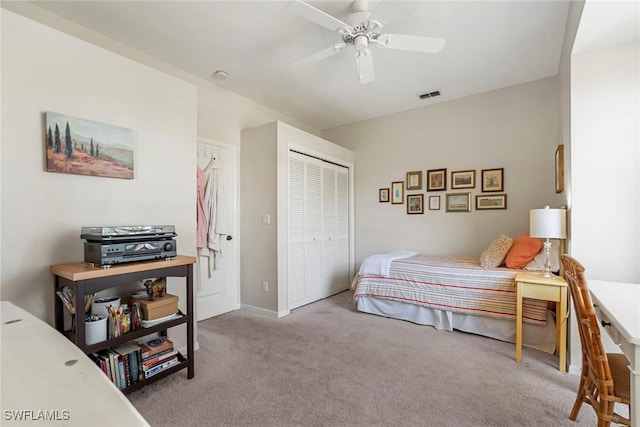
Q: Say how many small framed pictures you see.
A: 10